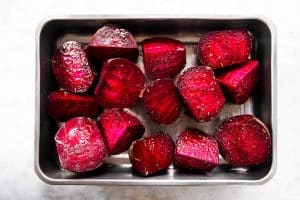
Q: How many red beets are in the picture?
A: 14